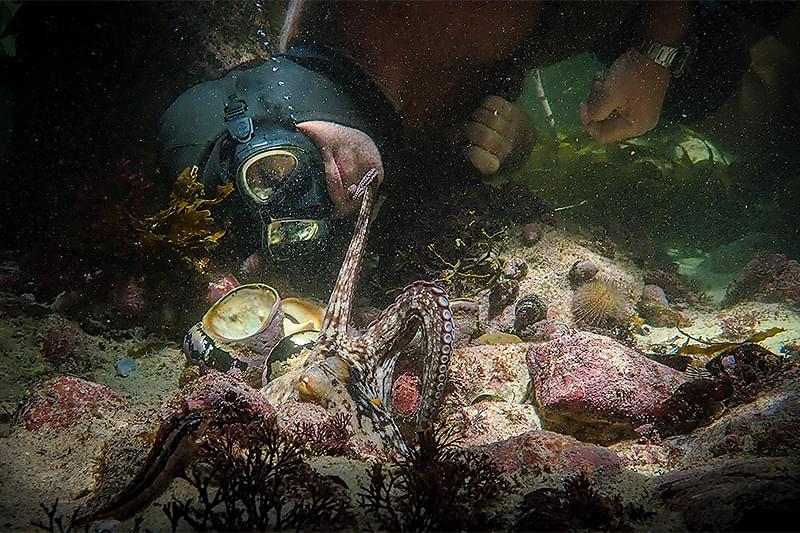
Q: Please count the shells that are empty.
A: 3